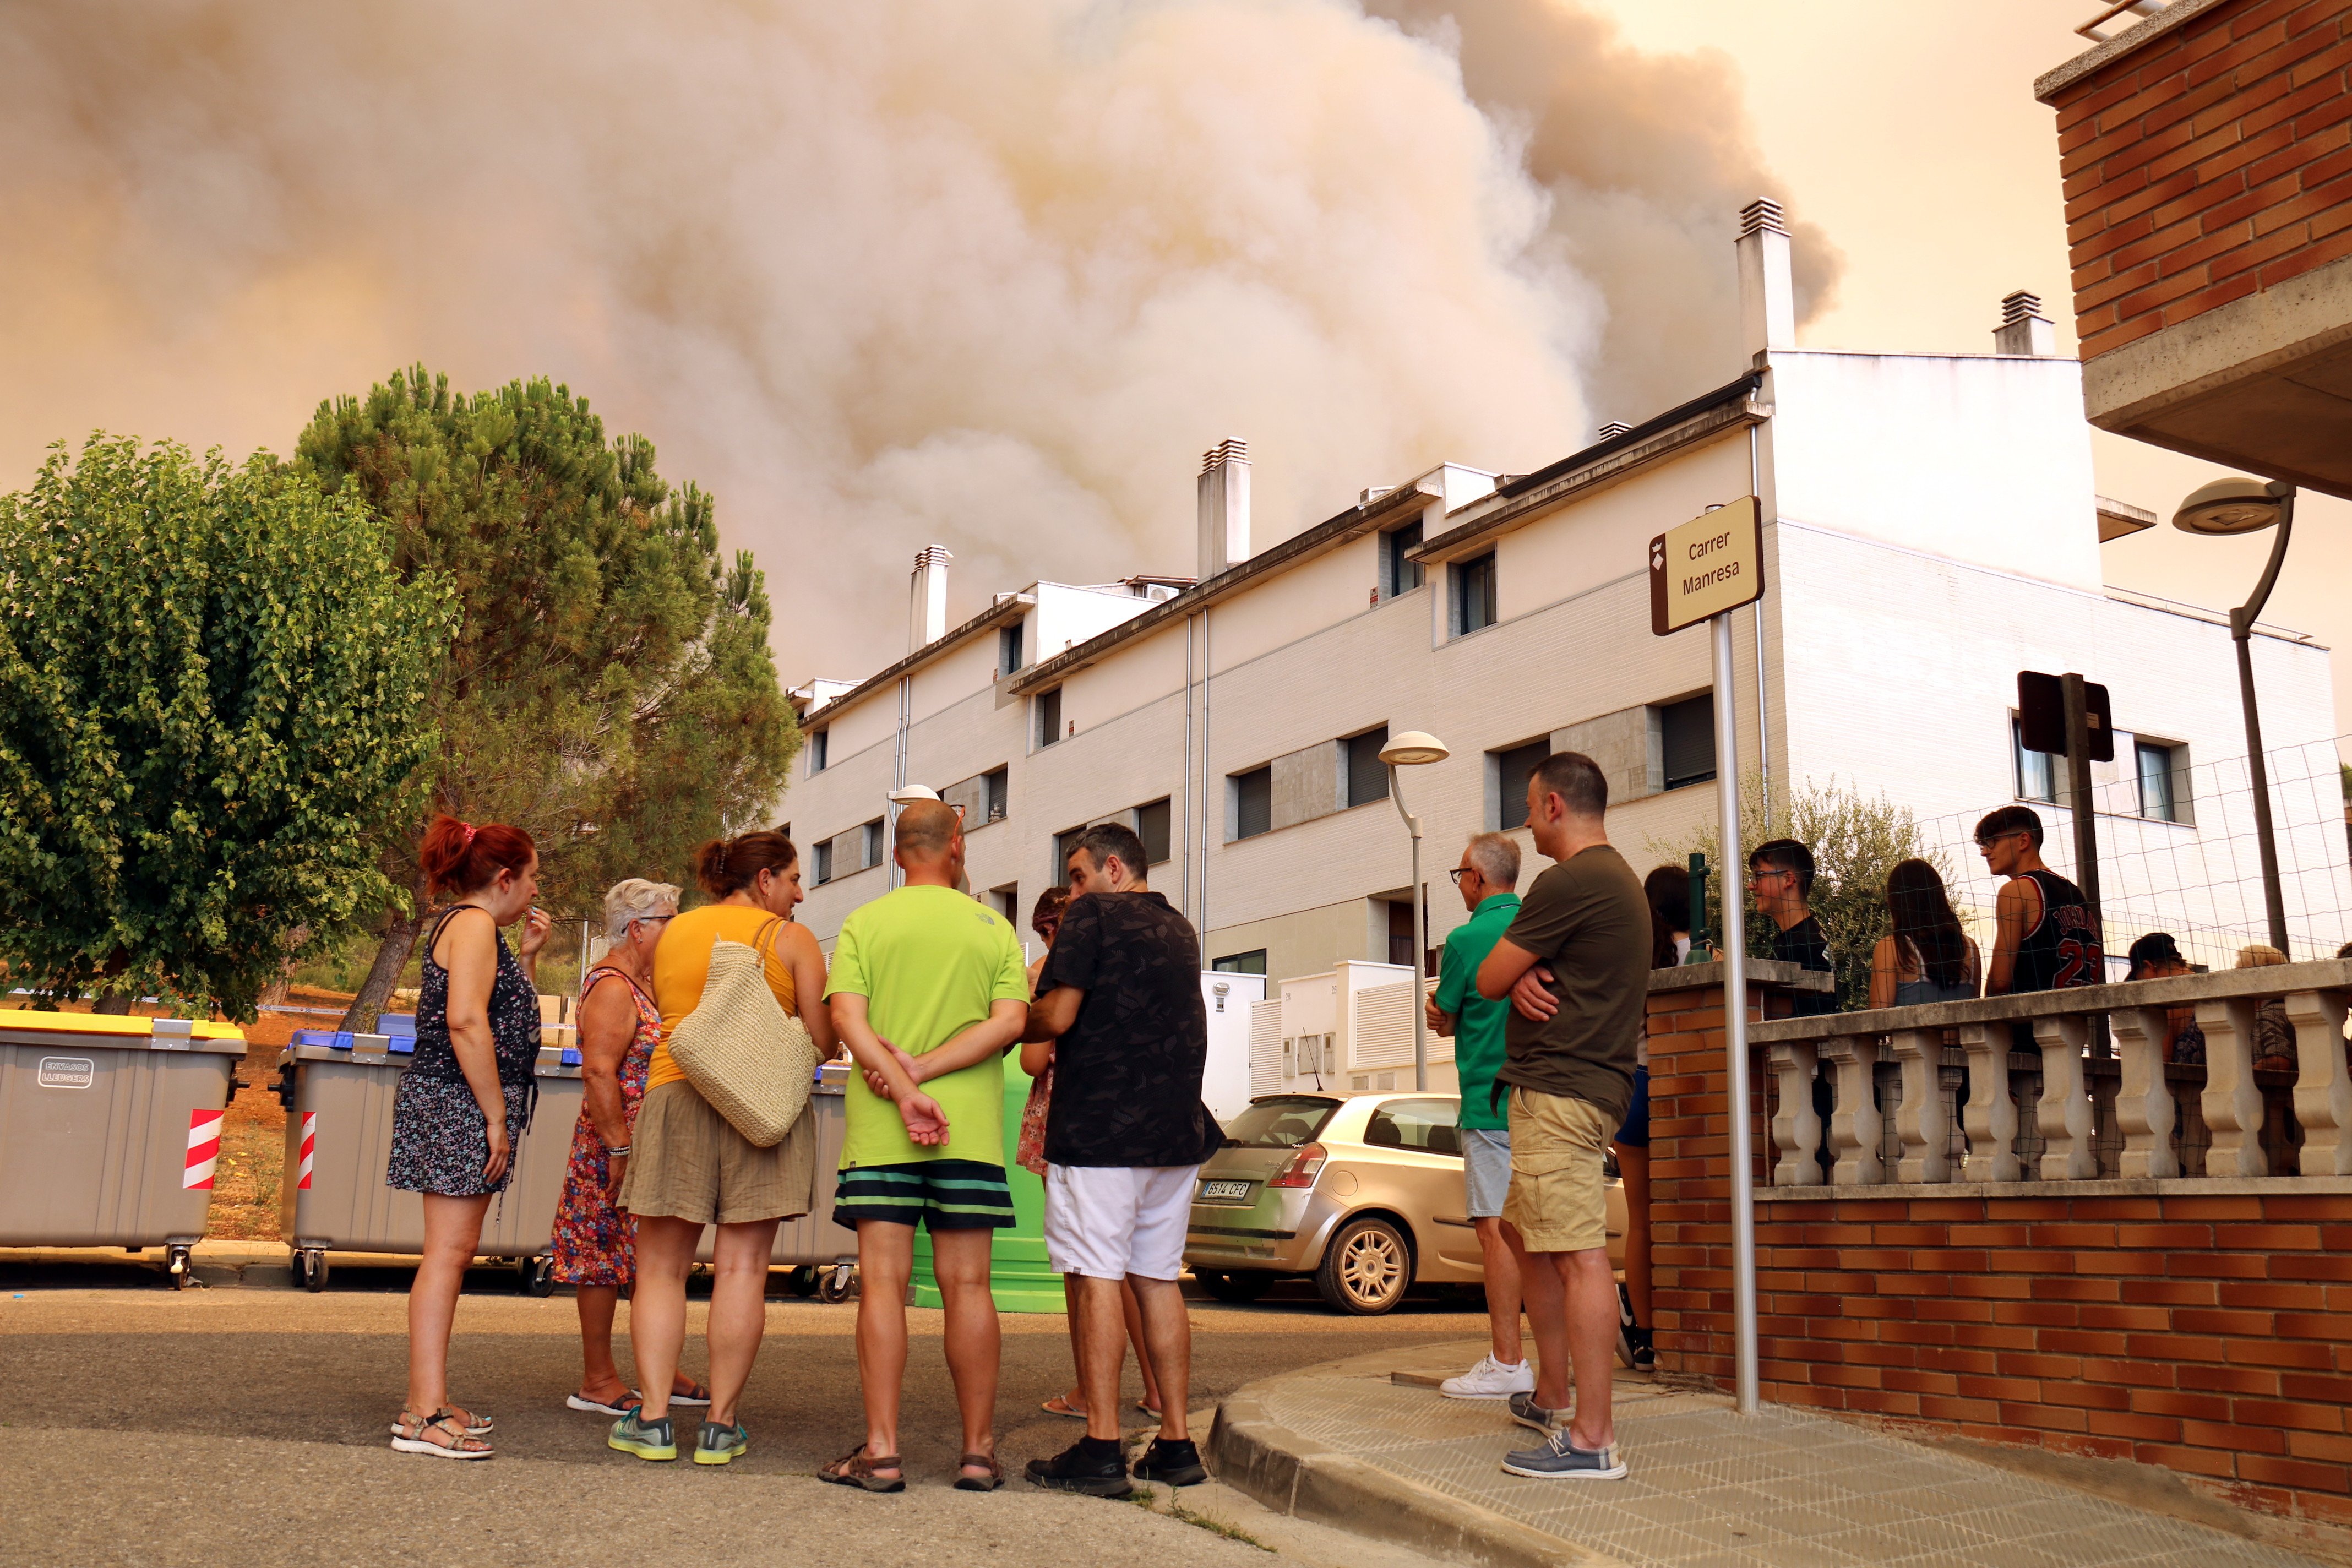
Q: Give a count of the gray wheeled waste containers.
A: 3